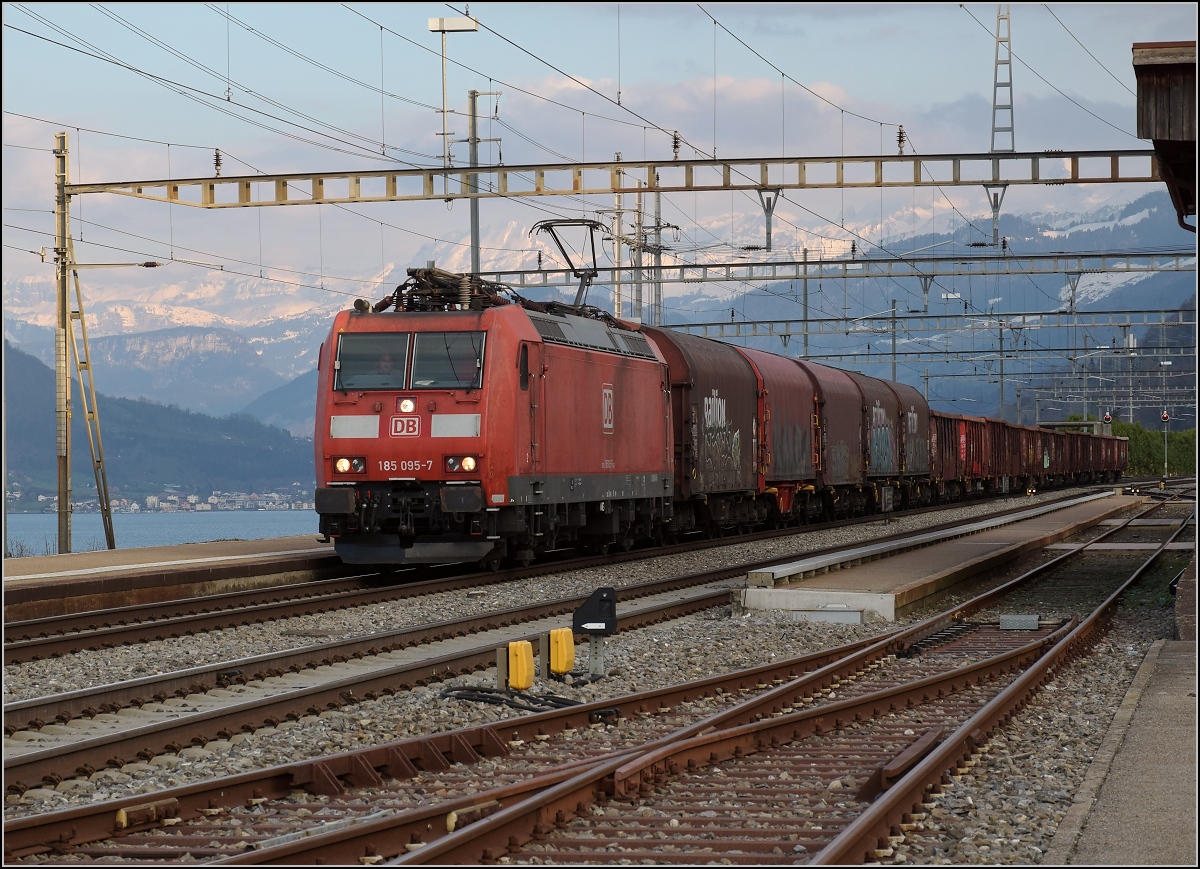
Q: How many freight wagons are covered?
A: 5